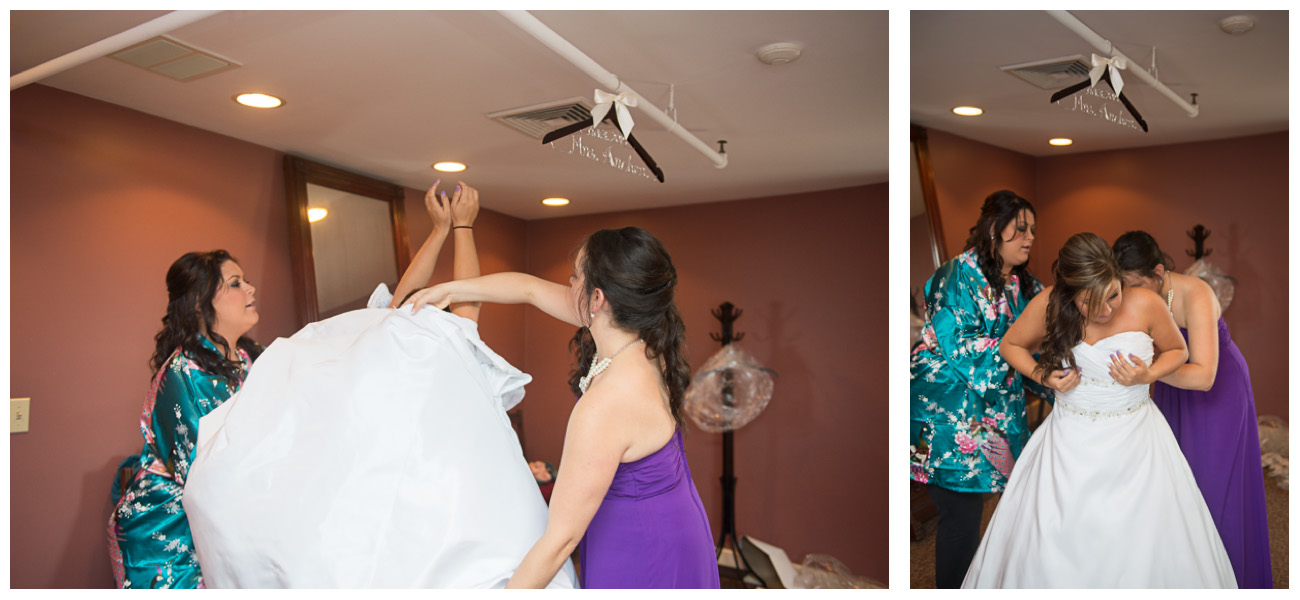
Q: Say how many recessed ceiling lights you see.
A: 5